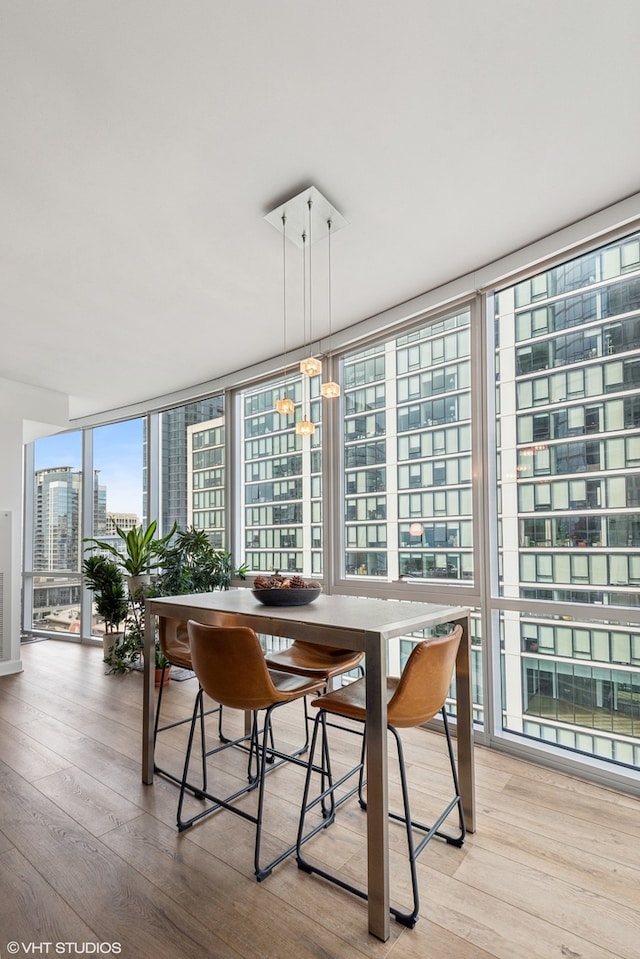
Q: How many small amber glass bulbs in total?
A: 4